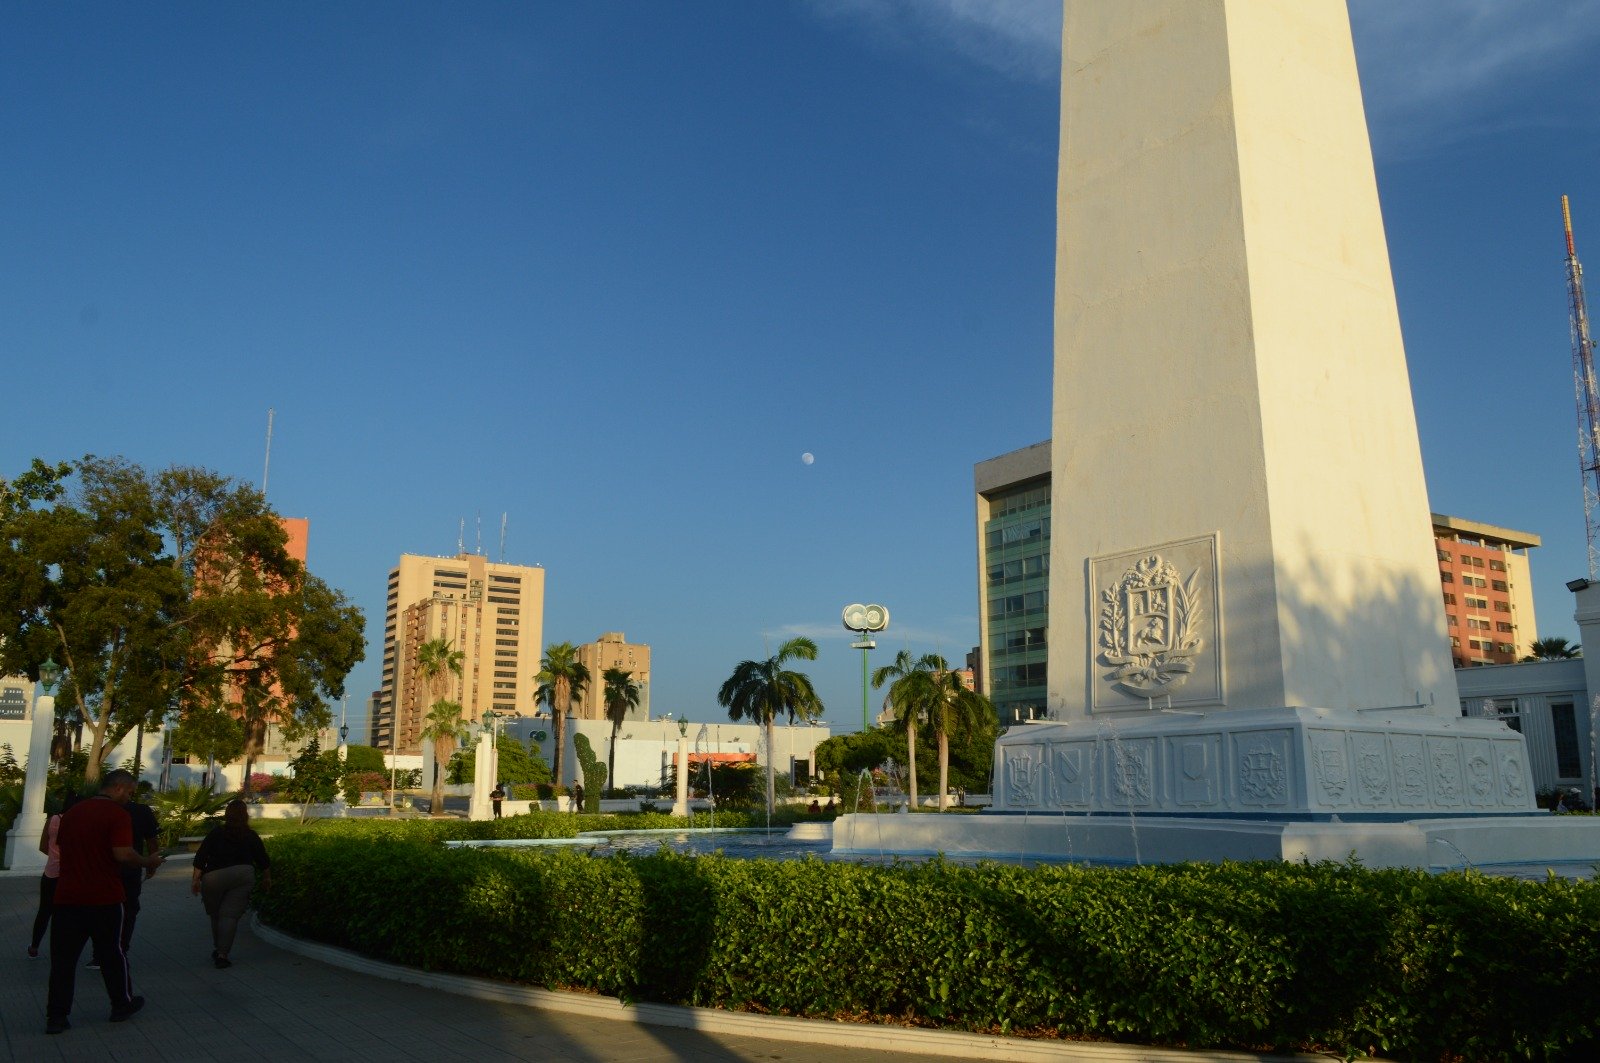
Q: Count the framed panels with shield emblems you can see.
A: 12